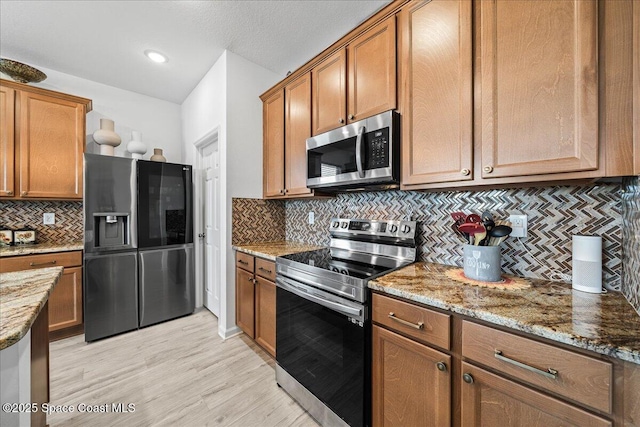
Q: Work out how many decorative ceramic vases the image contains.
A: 3